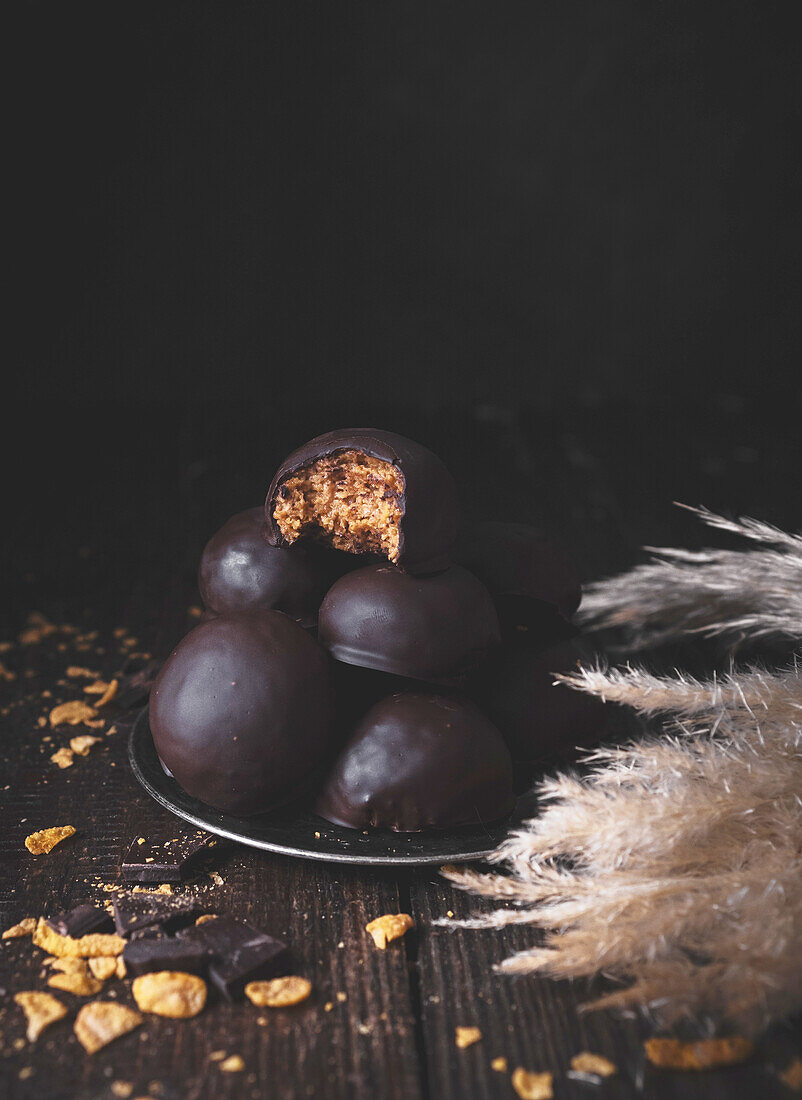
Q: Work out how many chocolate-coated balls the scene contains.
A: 7